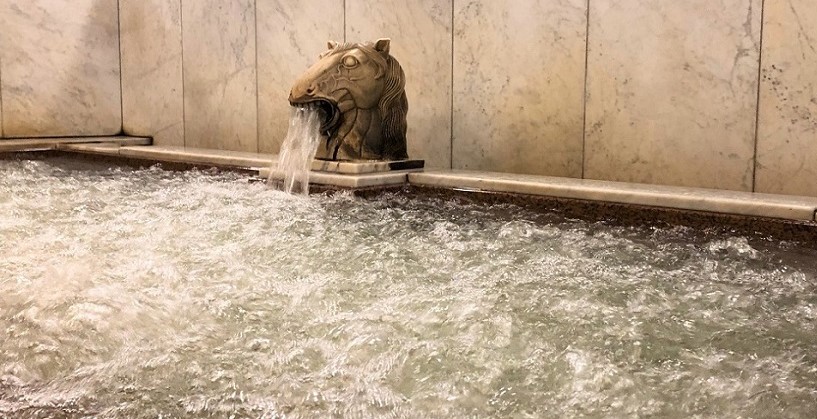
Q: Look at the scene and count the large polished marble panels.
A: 8